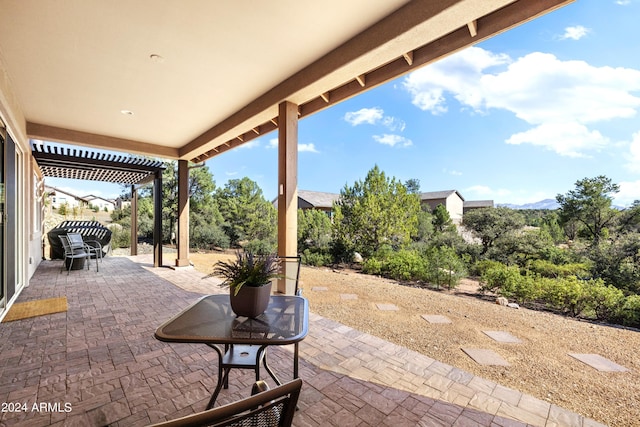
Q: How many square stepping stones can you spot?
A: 7